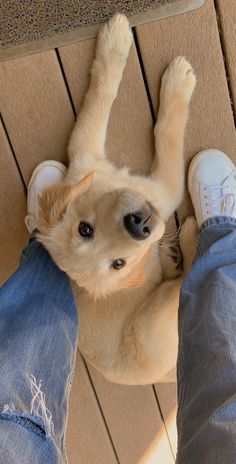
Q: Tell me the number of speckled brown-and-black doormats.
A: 1